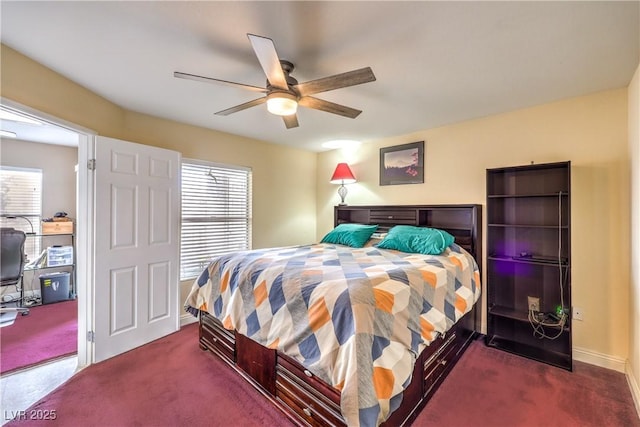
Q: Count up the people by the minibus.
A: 0